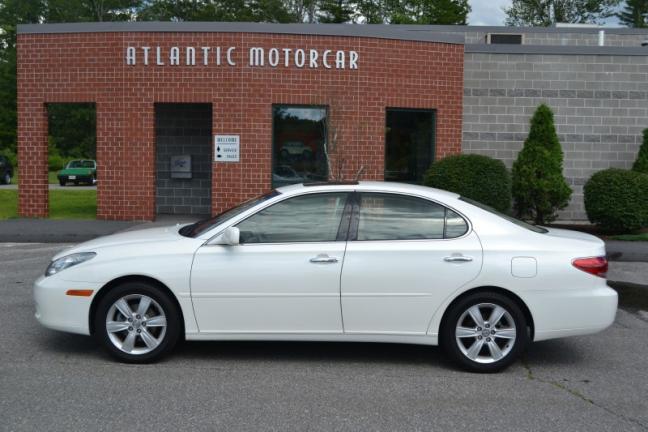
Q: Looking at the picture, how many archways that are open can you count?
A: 2